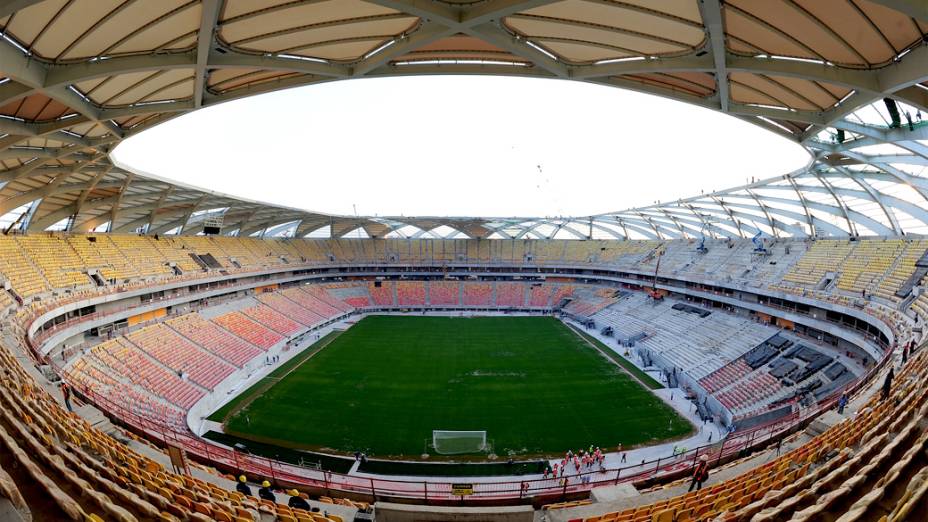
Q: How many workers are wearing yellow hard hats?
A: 3